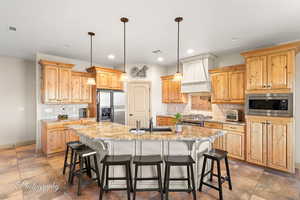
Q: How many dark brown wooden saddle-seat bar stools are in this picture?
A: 6